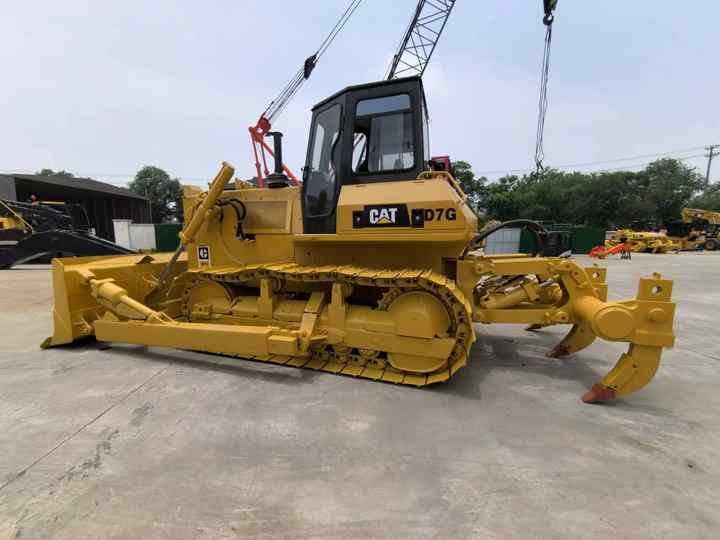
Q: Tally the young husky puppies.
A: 0